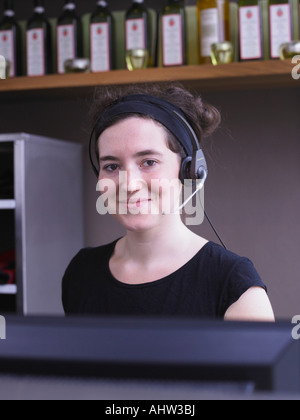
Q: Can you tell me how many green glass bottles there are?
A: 8